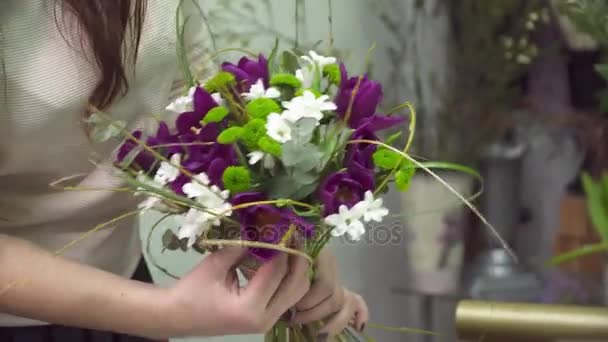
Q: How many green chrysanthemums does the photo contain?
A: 12